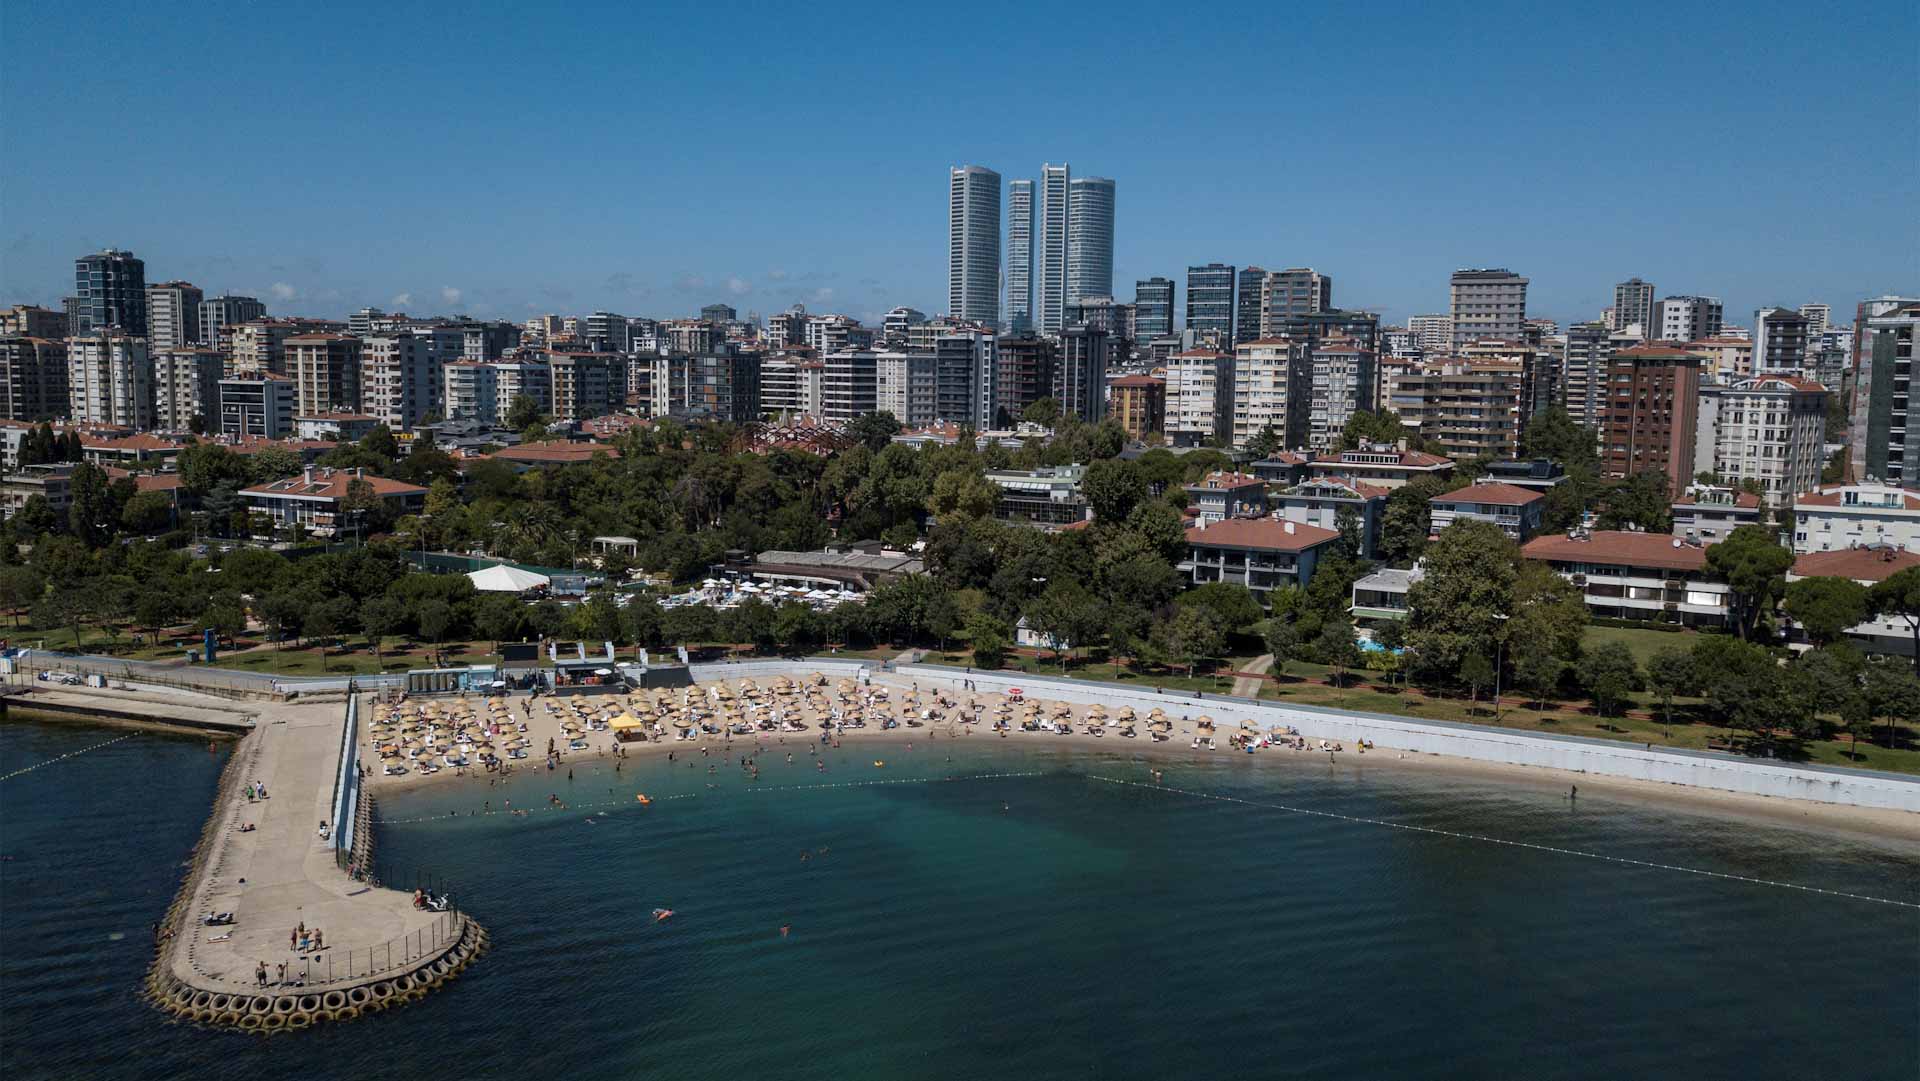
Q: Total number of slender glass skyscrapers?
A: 4